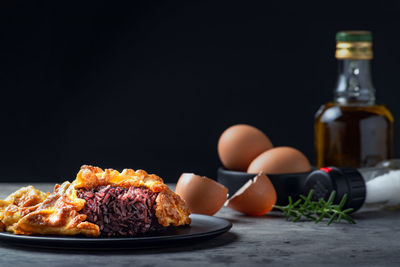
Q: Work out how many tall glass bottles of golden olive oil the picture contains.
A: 1